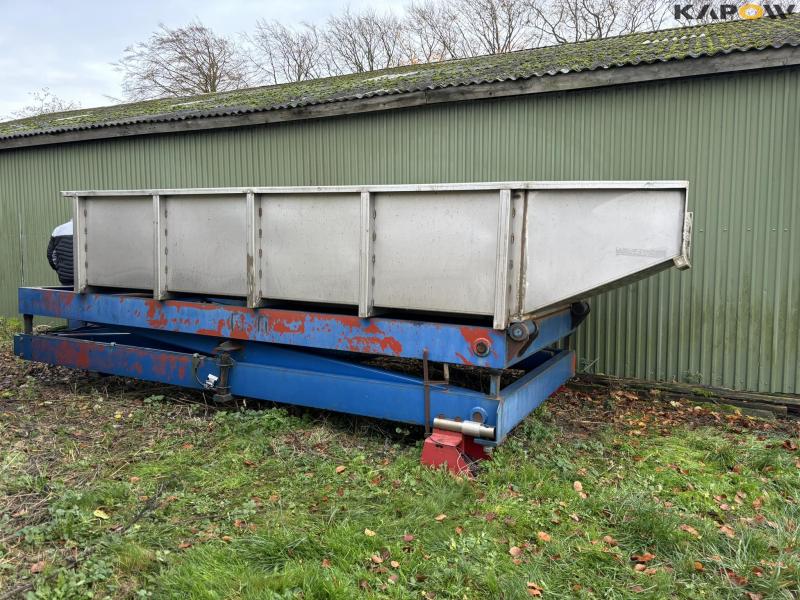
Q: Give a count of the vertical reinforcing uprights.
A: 5